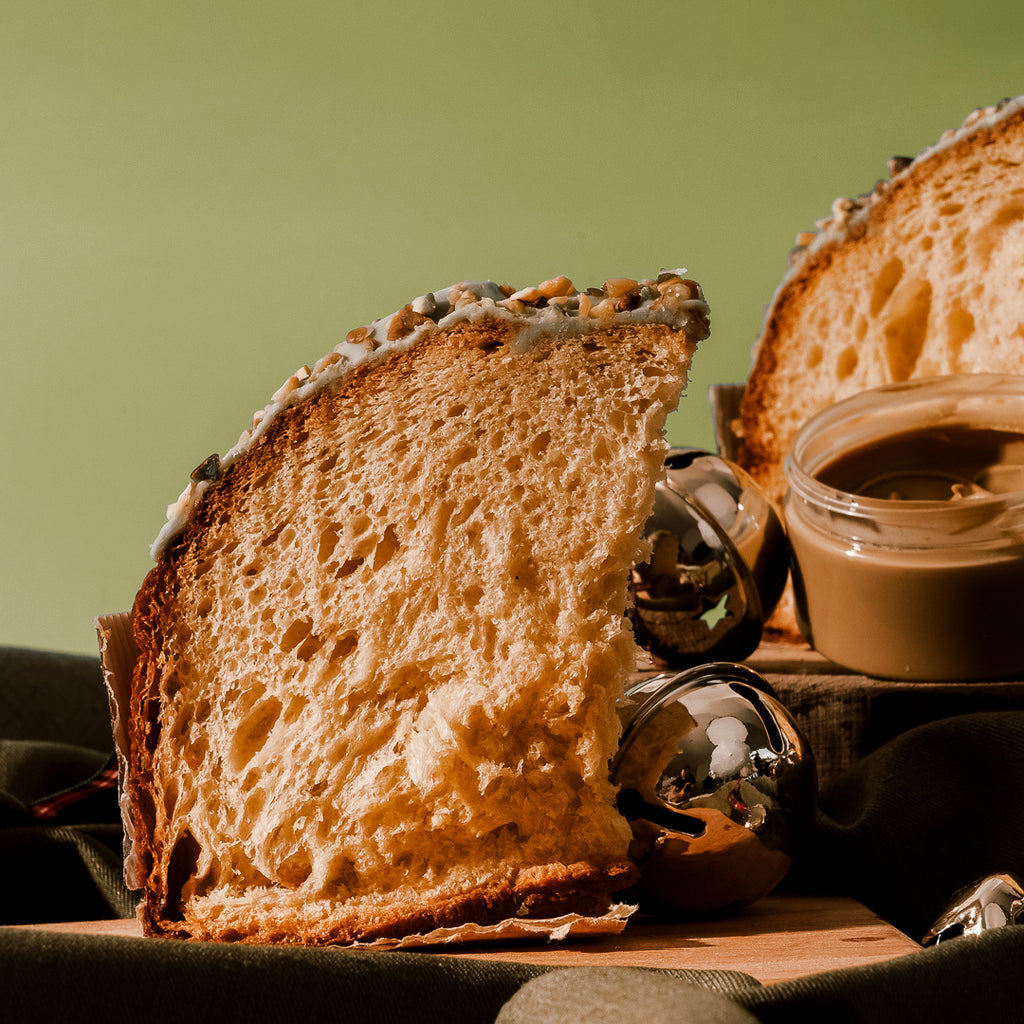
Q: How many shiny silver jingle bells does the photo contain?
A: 3